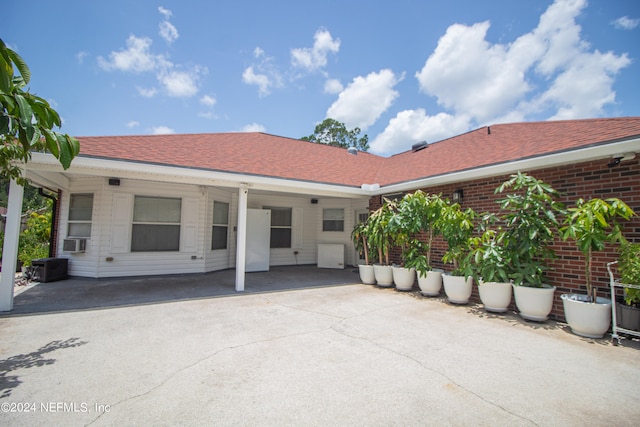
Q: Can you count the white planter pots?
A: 8